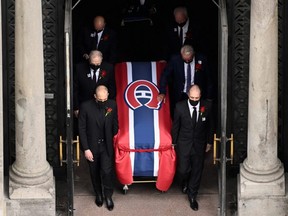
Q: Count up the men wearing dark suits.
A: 6